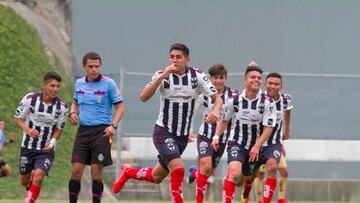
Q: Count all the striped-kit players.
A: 5